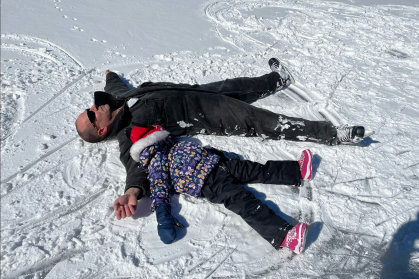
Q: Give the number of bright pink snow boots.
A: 2